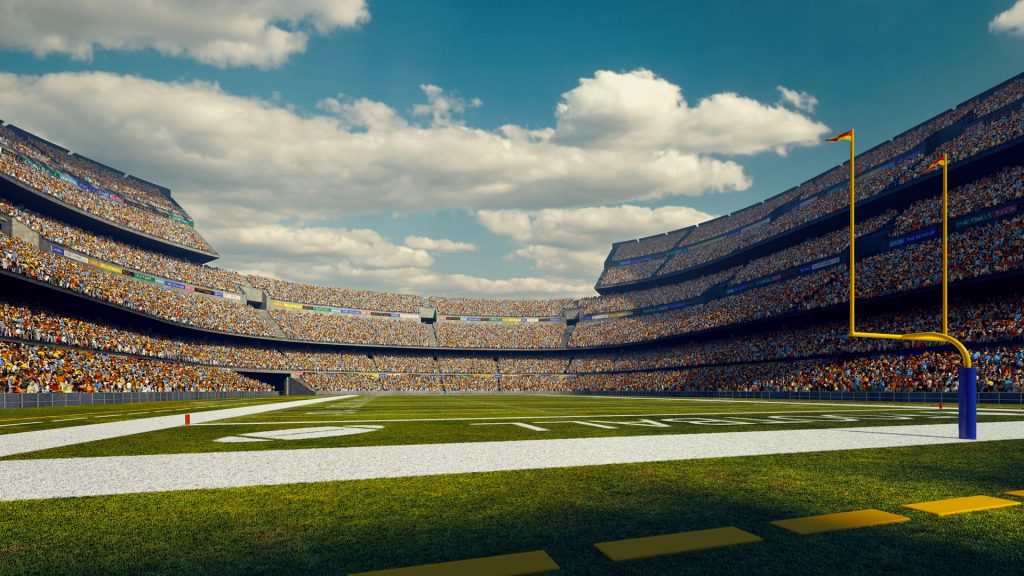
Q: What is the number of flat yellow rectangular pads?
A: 5